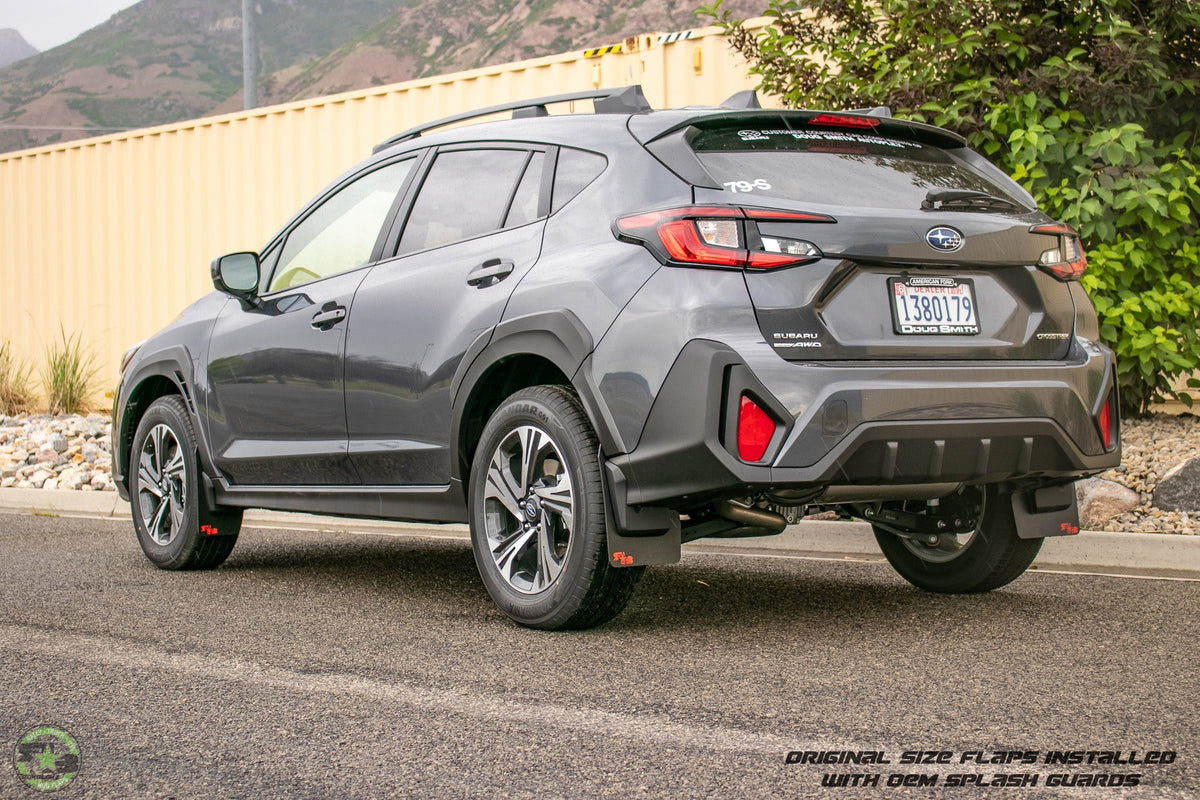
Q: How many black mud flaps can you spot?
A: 3